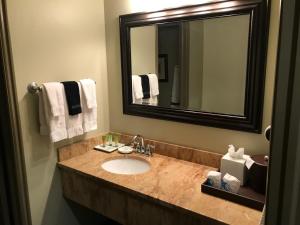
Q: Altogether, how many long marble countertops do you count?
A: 1